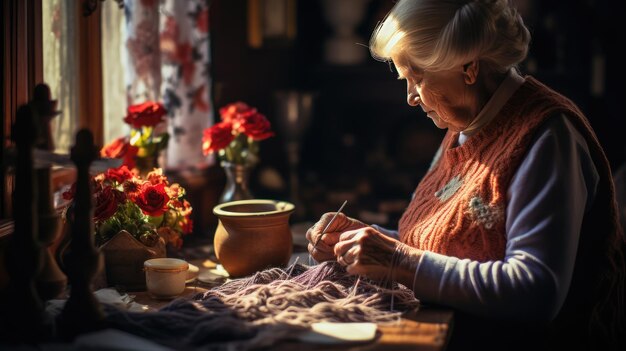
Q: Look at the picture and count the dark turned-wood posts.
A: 3